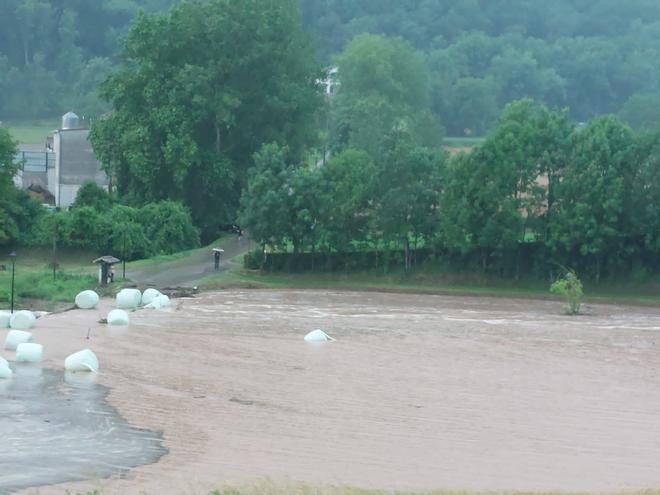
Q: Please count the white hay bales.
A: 12